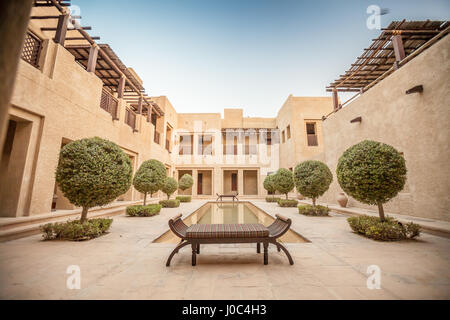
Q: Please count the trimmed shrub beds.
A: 8